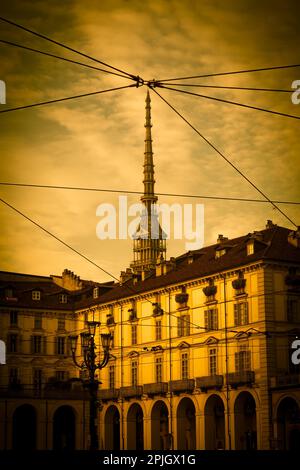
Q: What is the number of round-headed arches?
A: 9